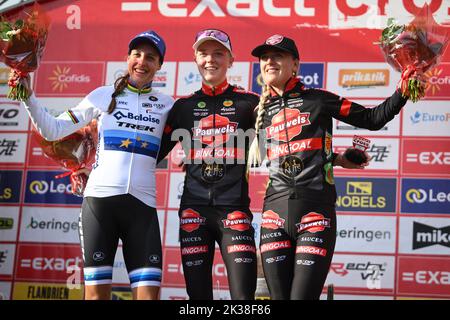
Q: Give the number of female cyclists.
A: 3